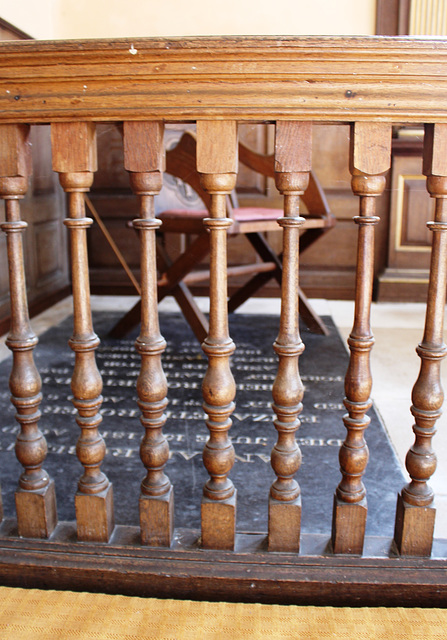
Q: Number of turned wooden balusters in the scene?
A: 7